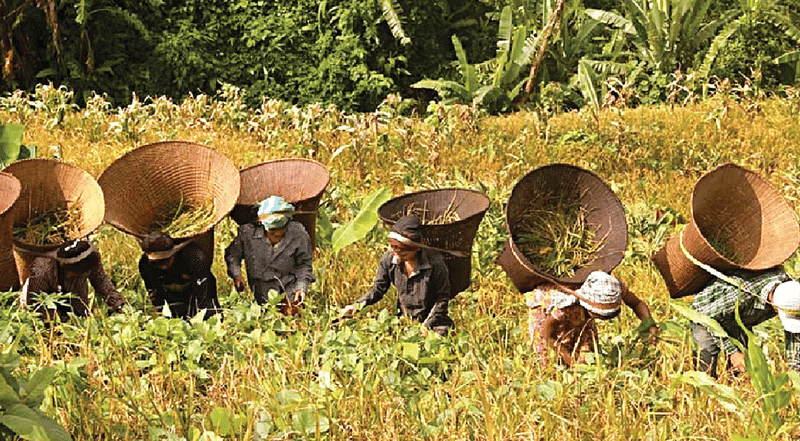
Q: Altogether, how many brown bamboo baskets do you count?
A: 7